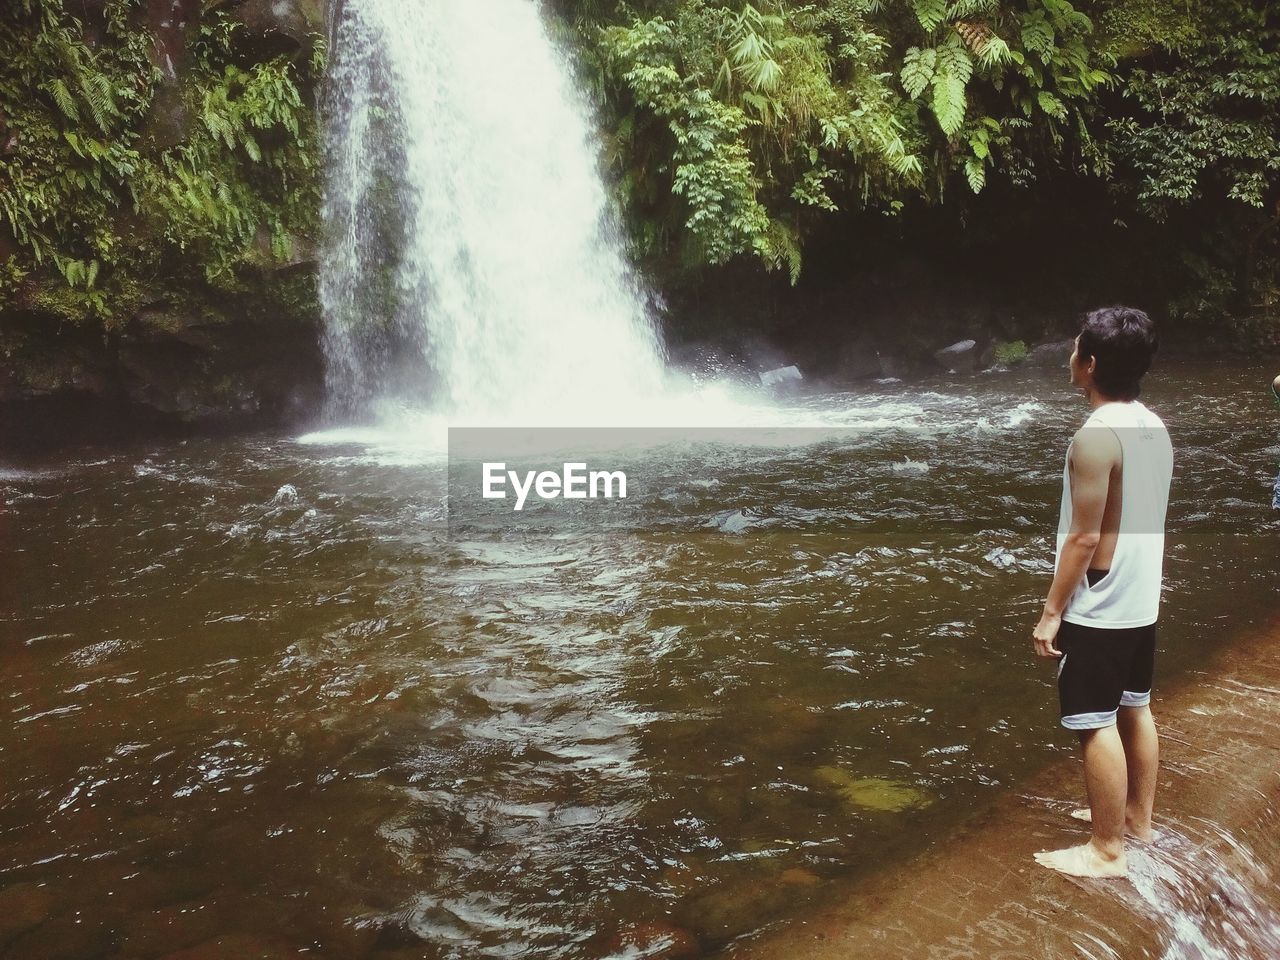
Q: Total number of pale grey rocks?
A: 2